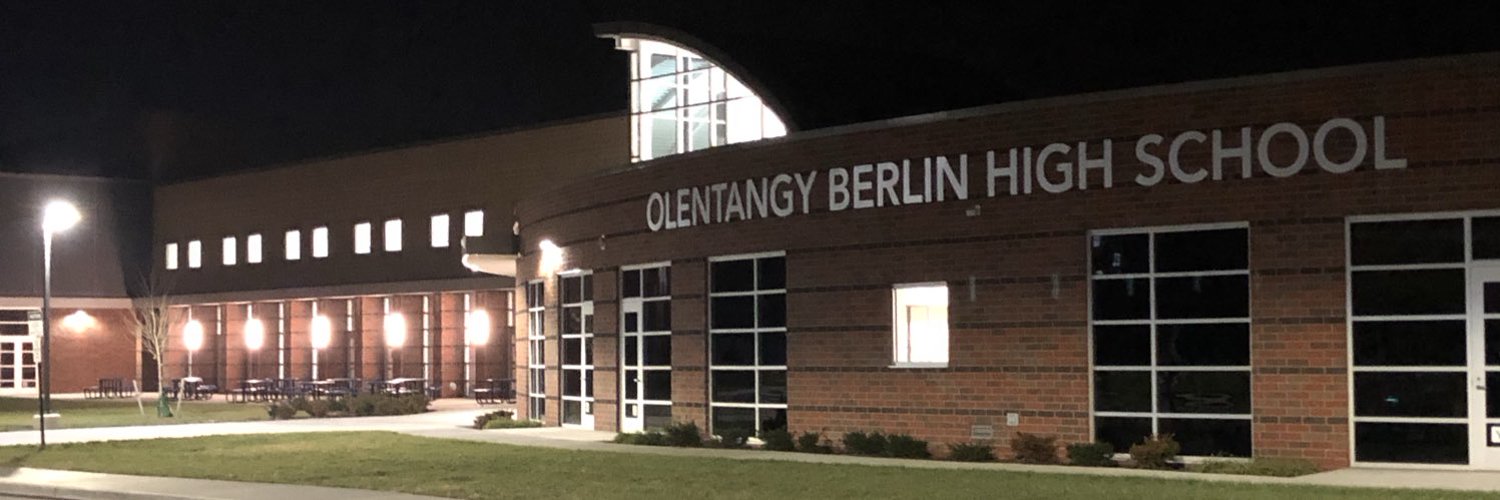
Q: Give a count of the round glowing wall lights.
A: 5